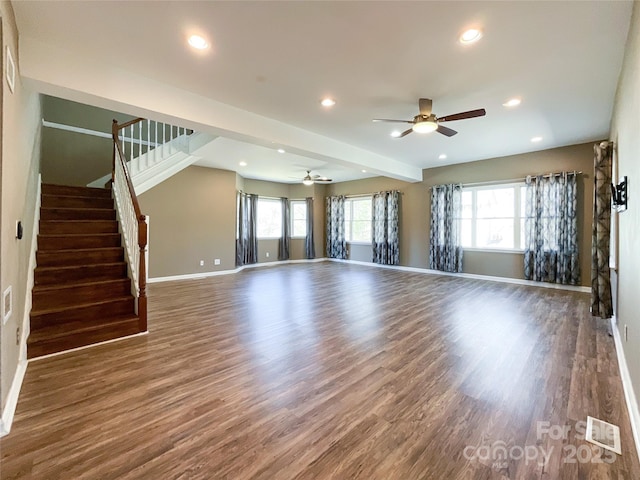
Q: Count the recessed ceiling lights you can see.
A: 11